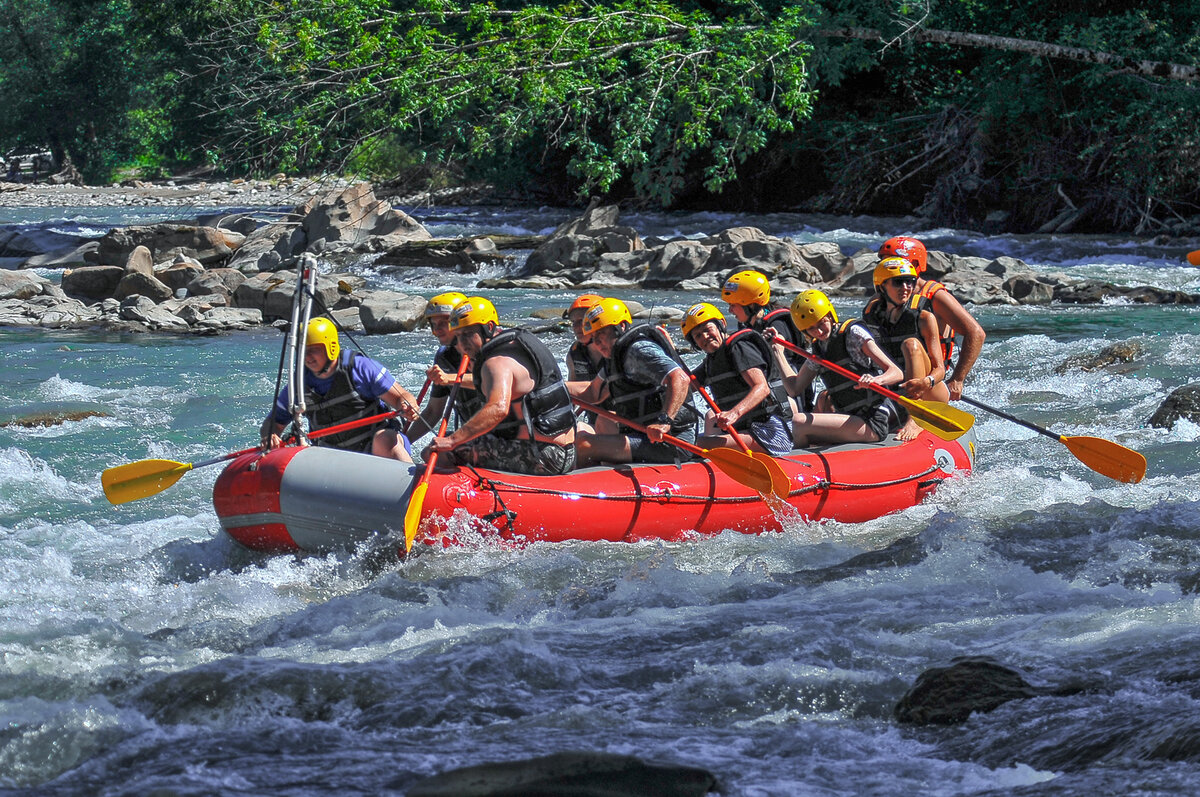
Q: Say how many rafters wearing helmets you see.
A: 10